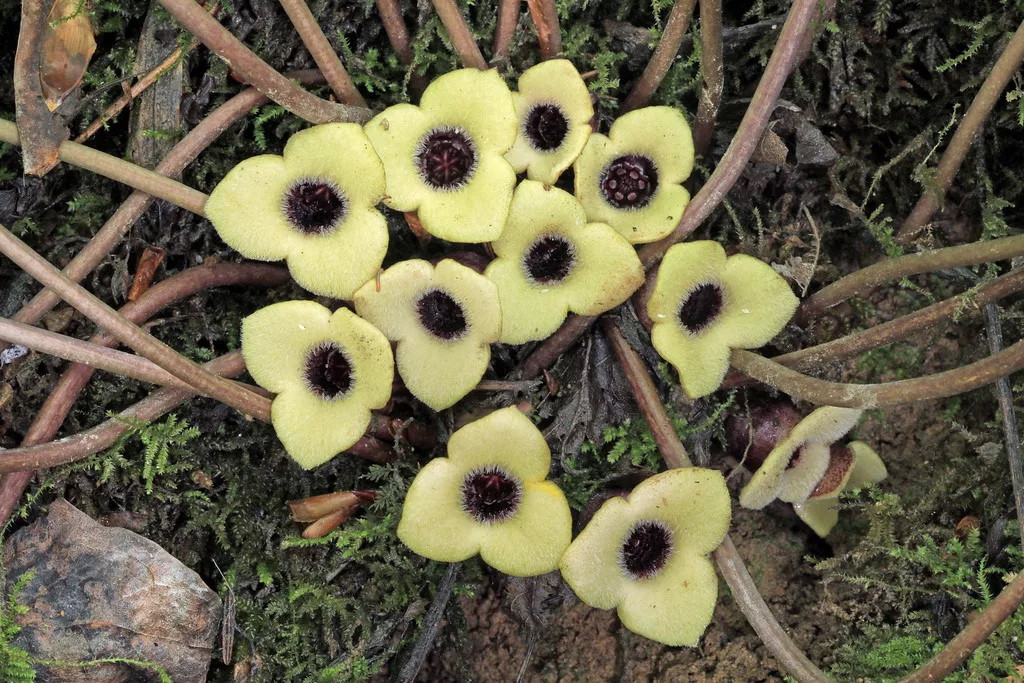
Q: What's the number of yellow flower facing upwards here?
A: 10